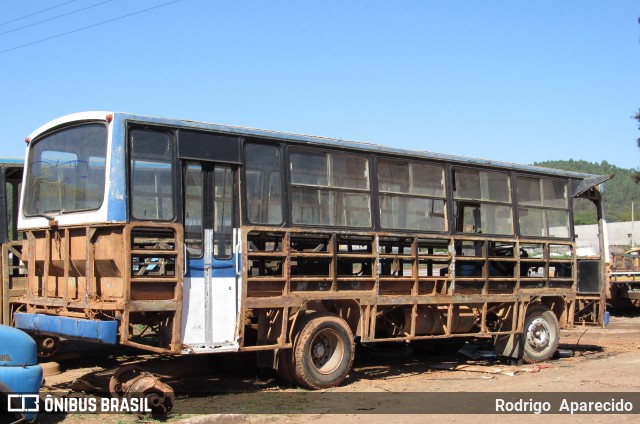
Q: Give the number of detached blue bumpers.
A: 1